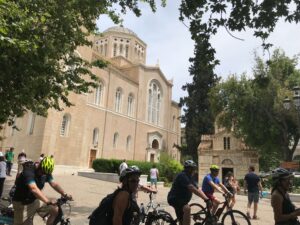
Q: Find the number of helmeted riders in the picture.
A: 5